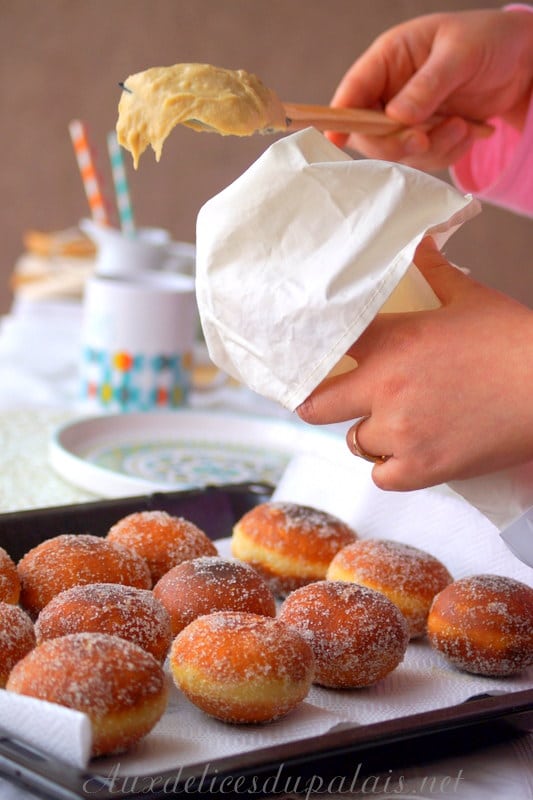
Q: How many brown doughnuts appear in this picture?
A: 12